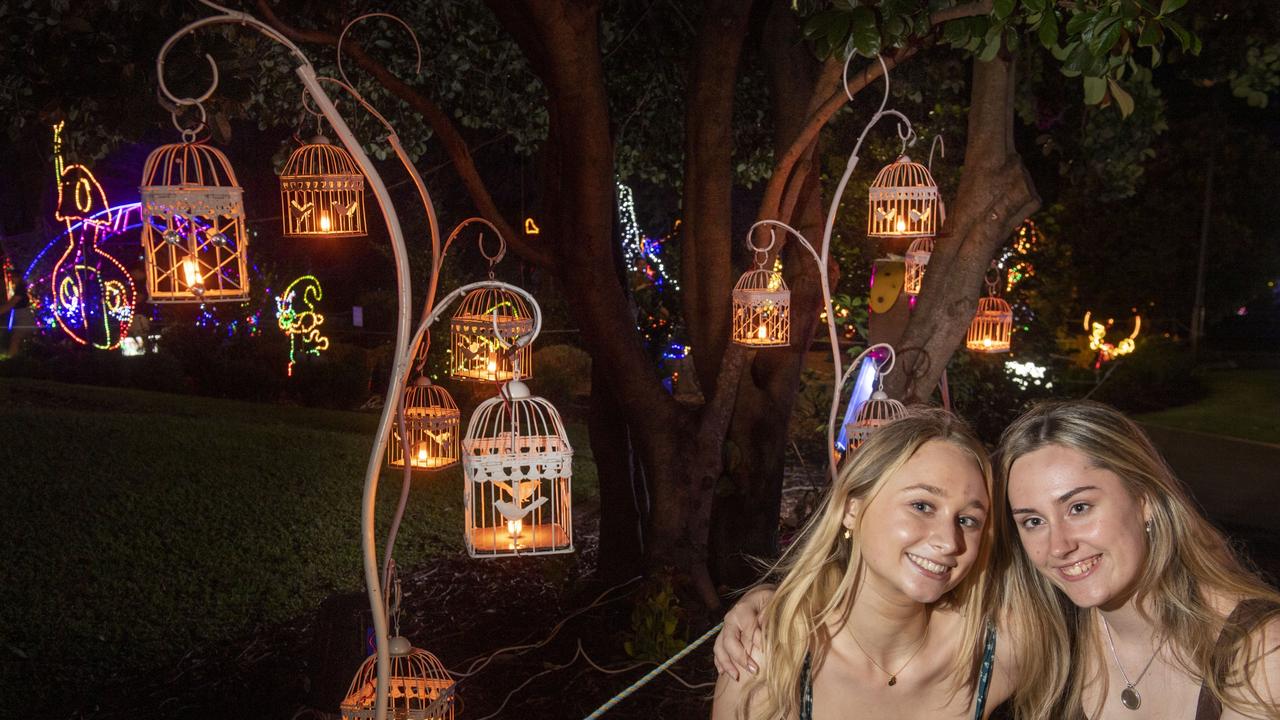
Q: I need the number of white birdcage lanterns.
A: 11